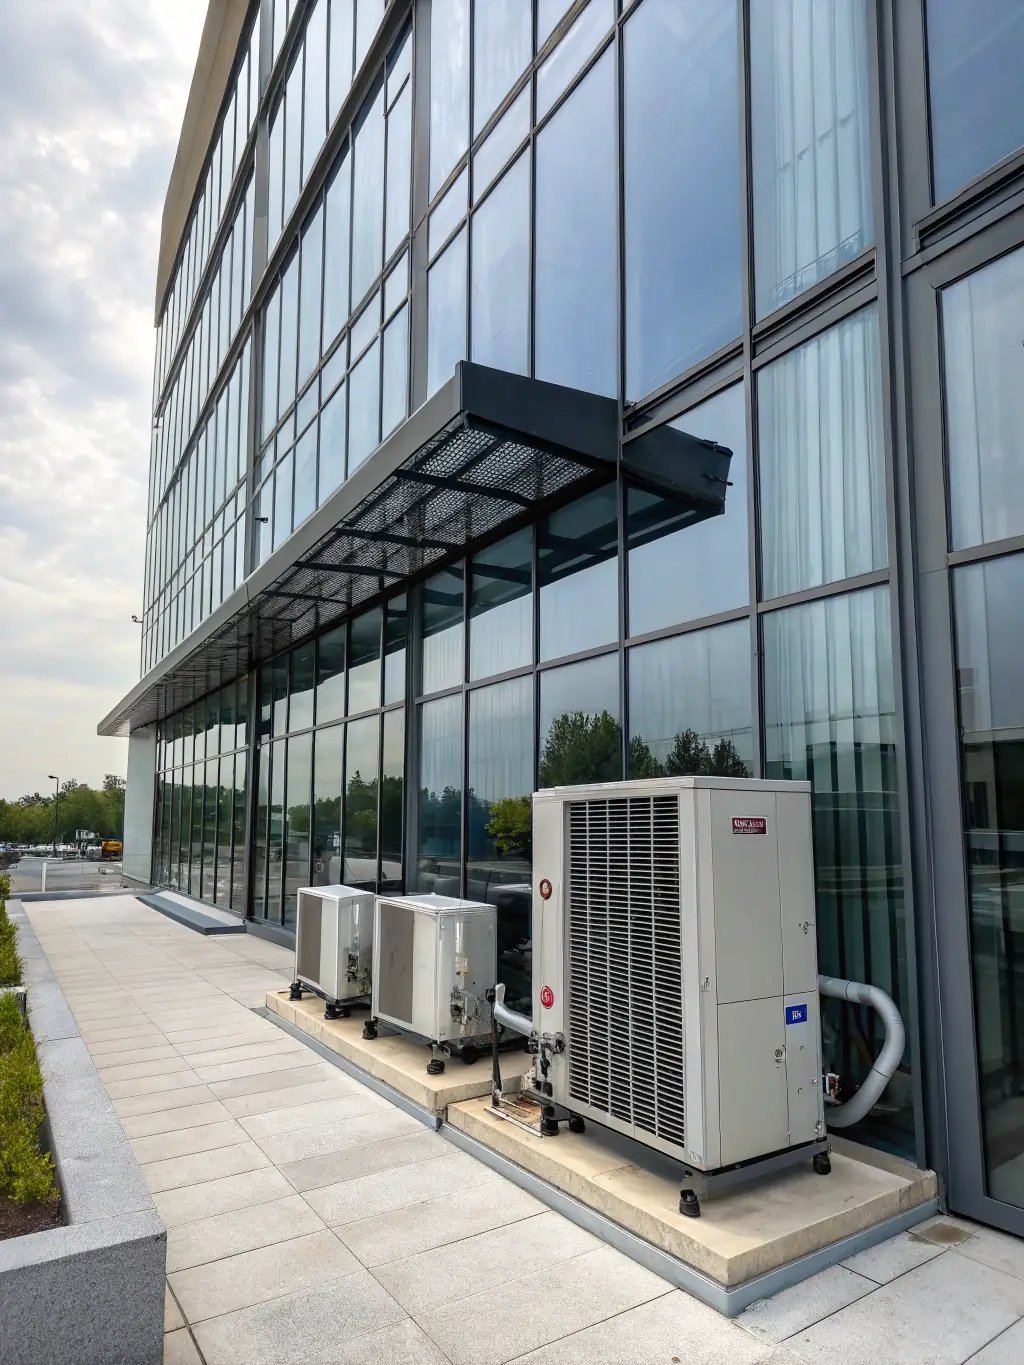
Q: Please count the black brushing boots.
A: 0